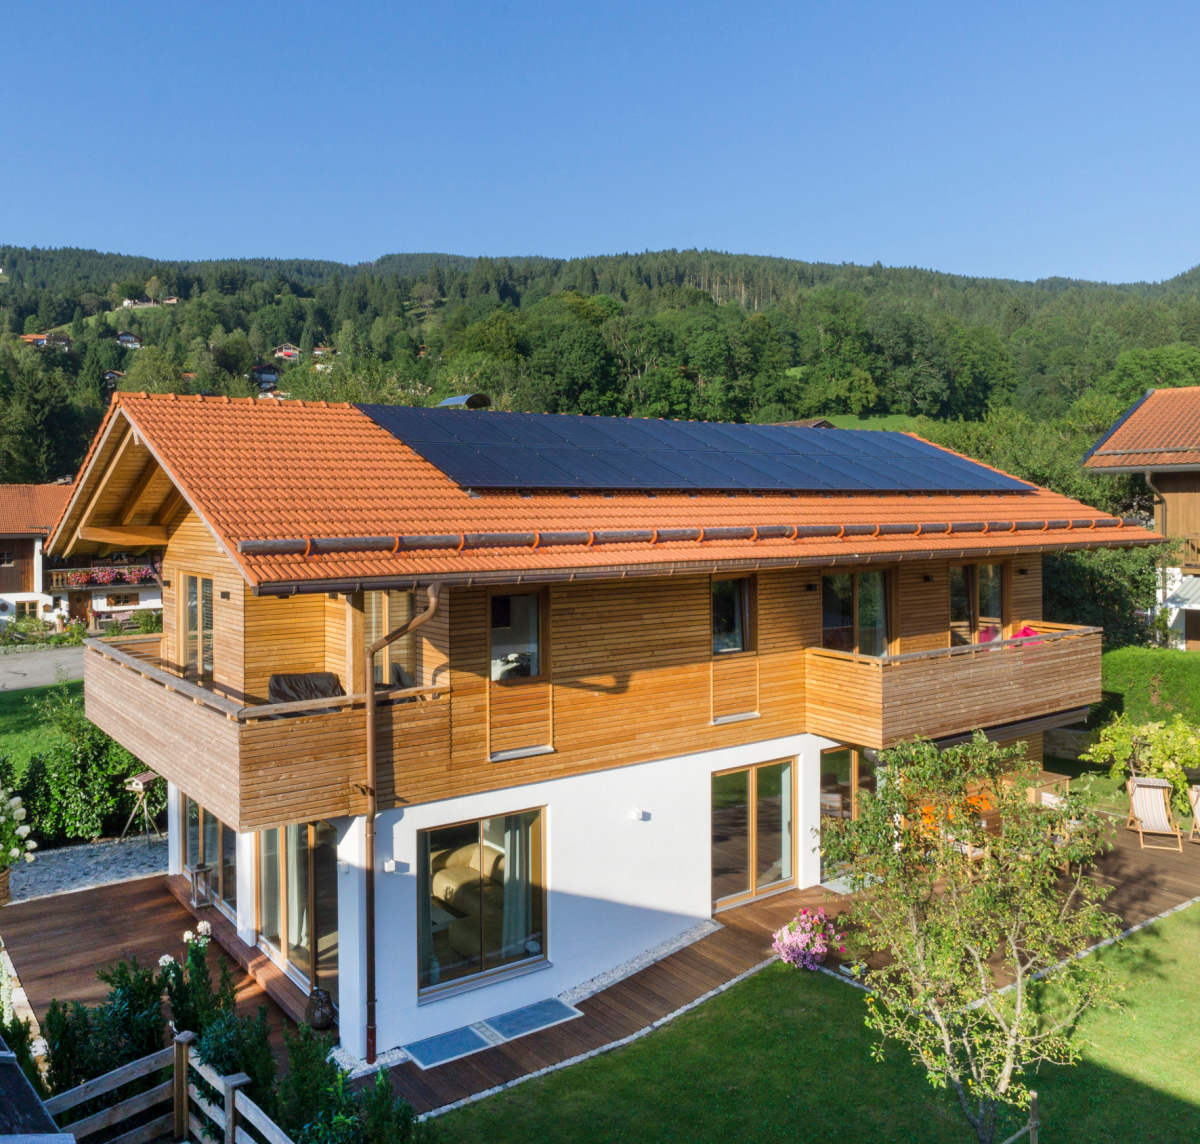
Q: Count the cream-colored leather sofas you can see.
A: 1